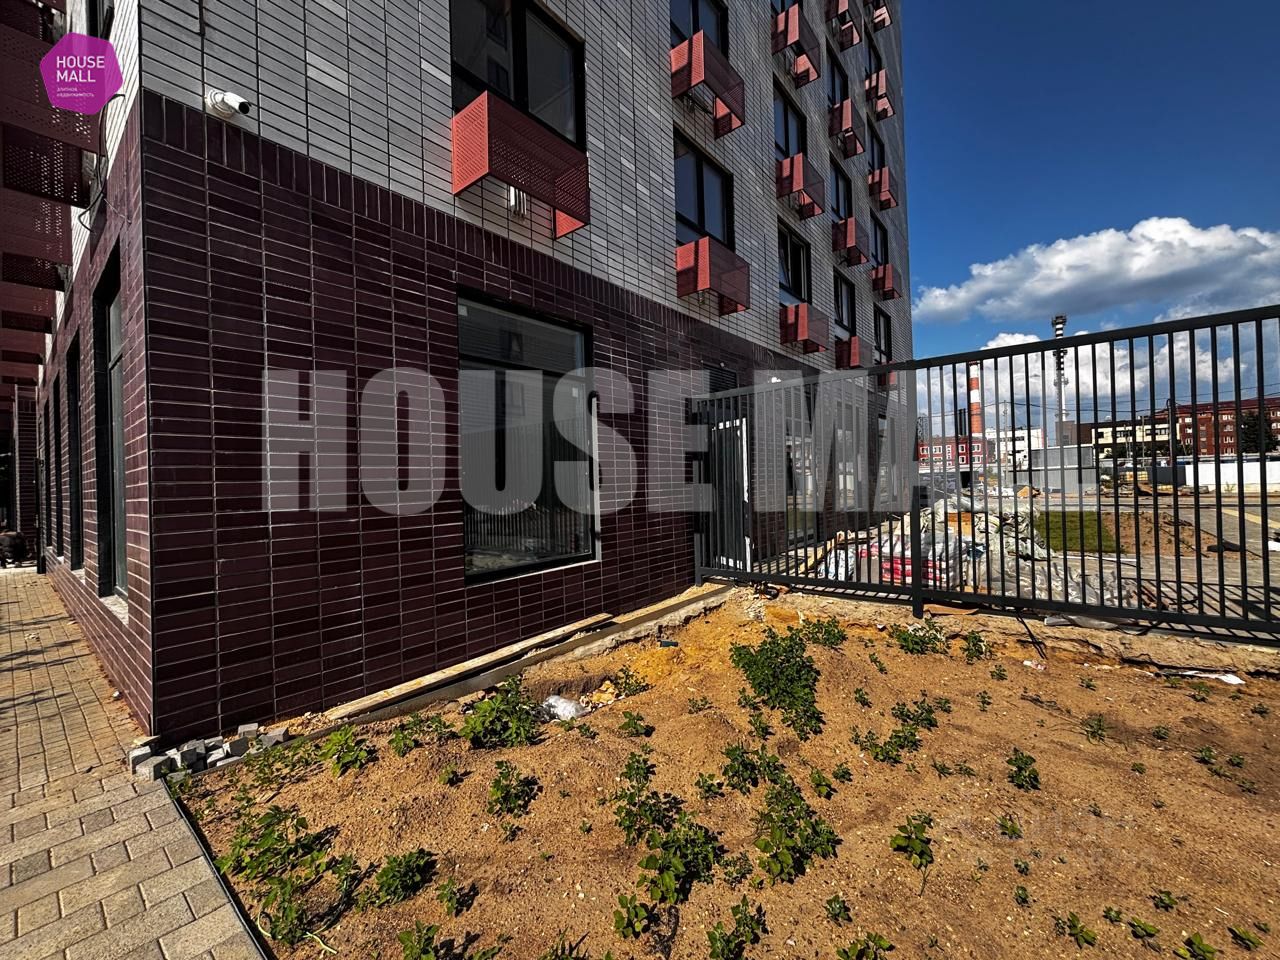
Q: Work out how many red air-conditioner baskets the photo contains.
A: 15